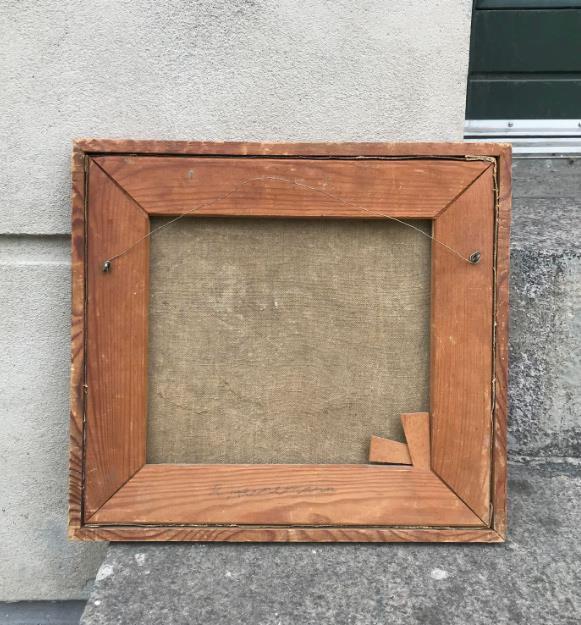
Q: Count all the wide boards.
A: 4